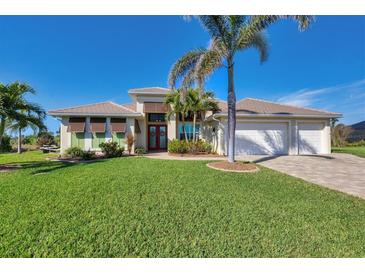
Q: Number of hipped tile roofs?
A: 3